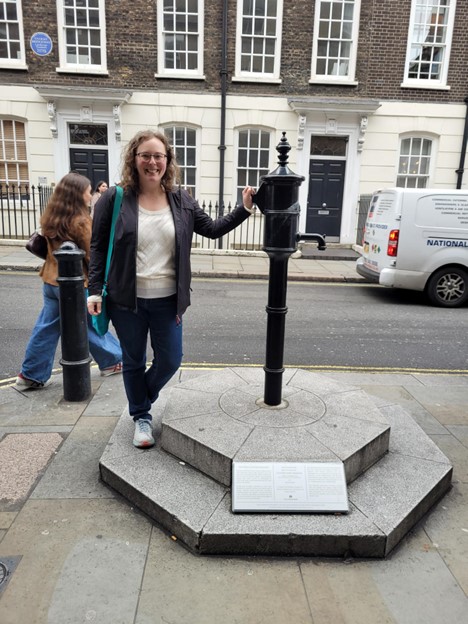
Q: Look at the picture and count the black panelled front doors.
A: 2